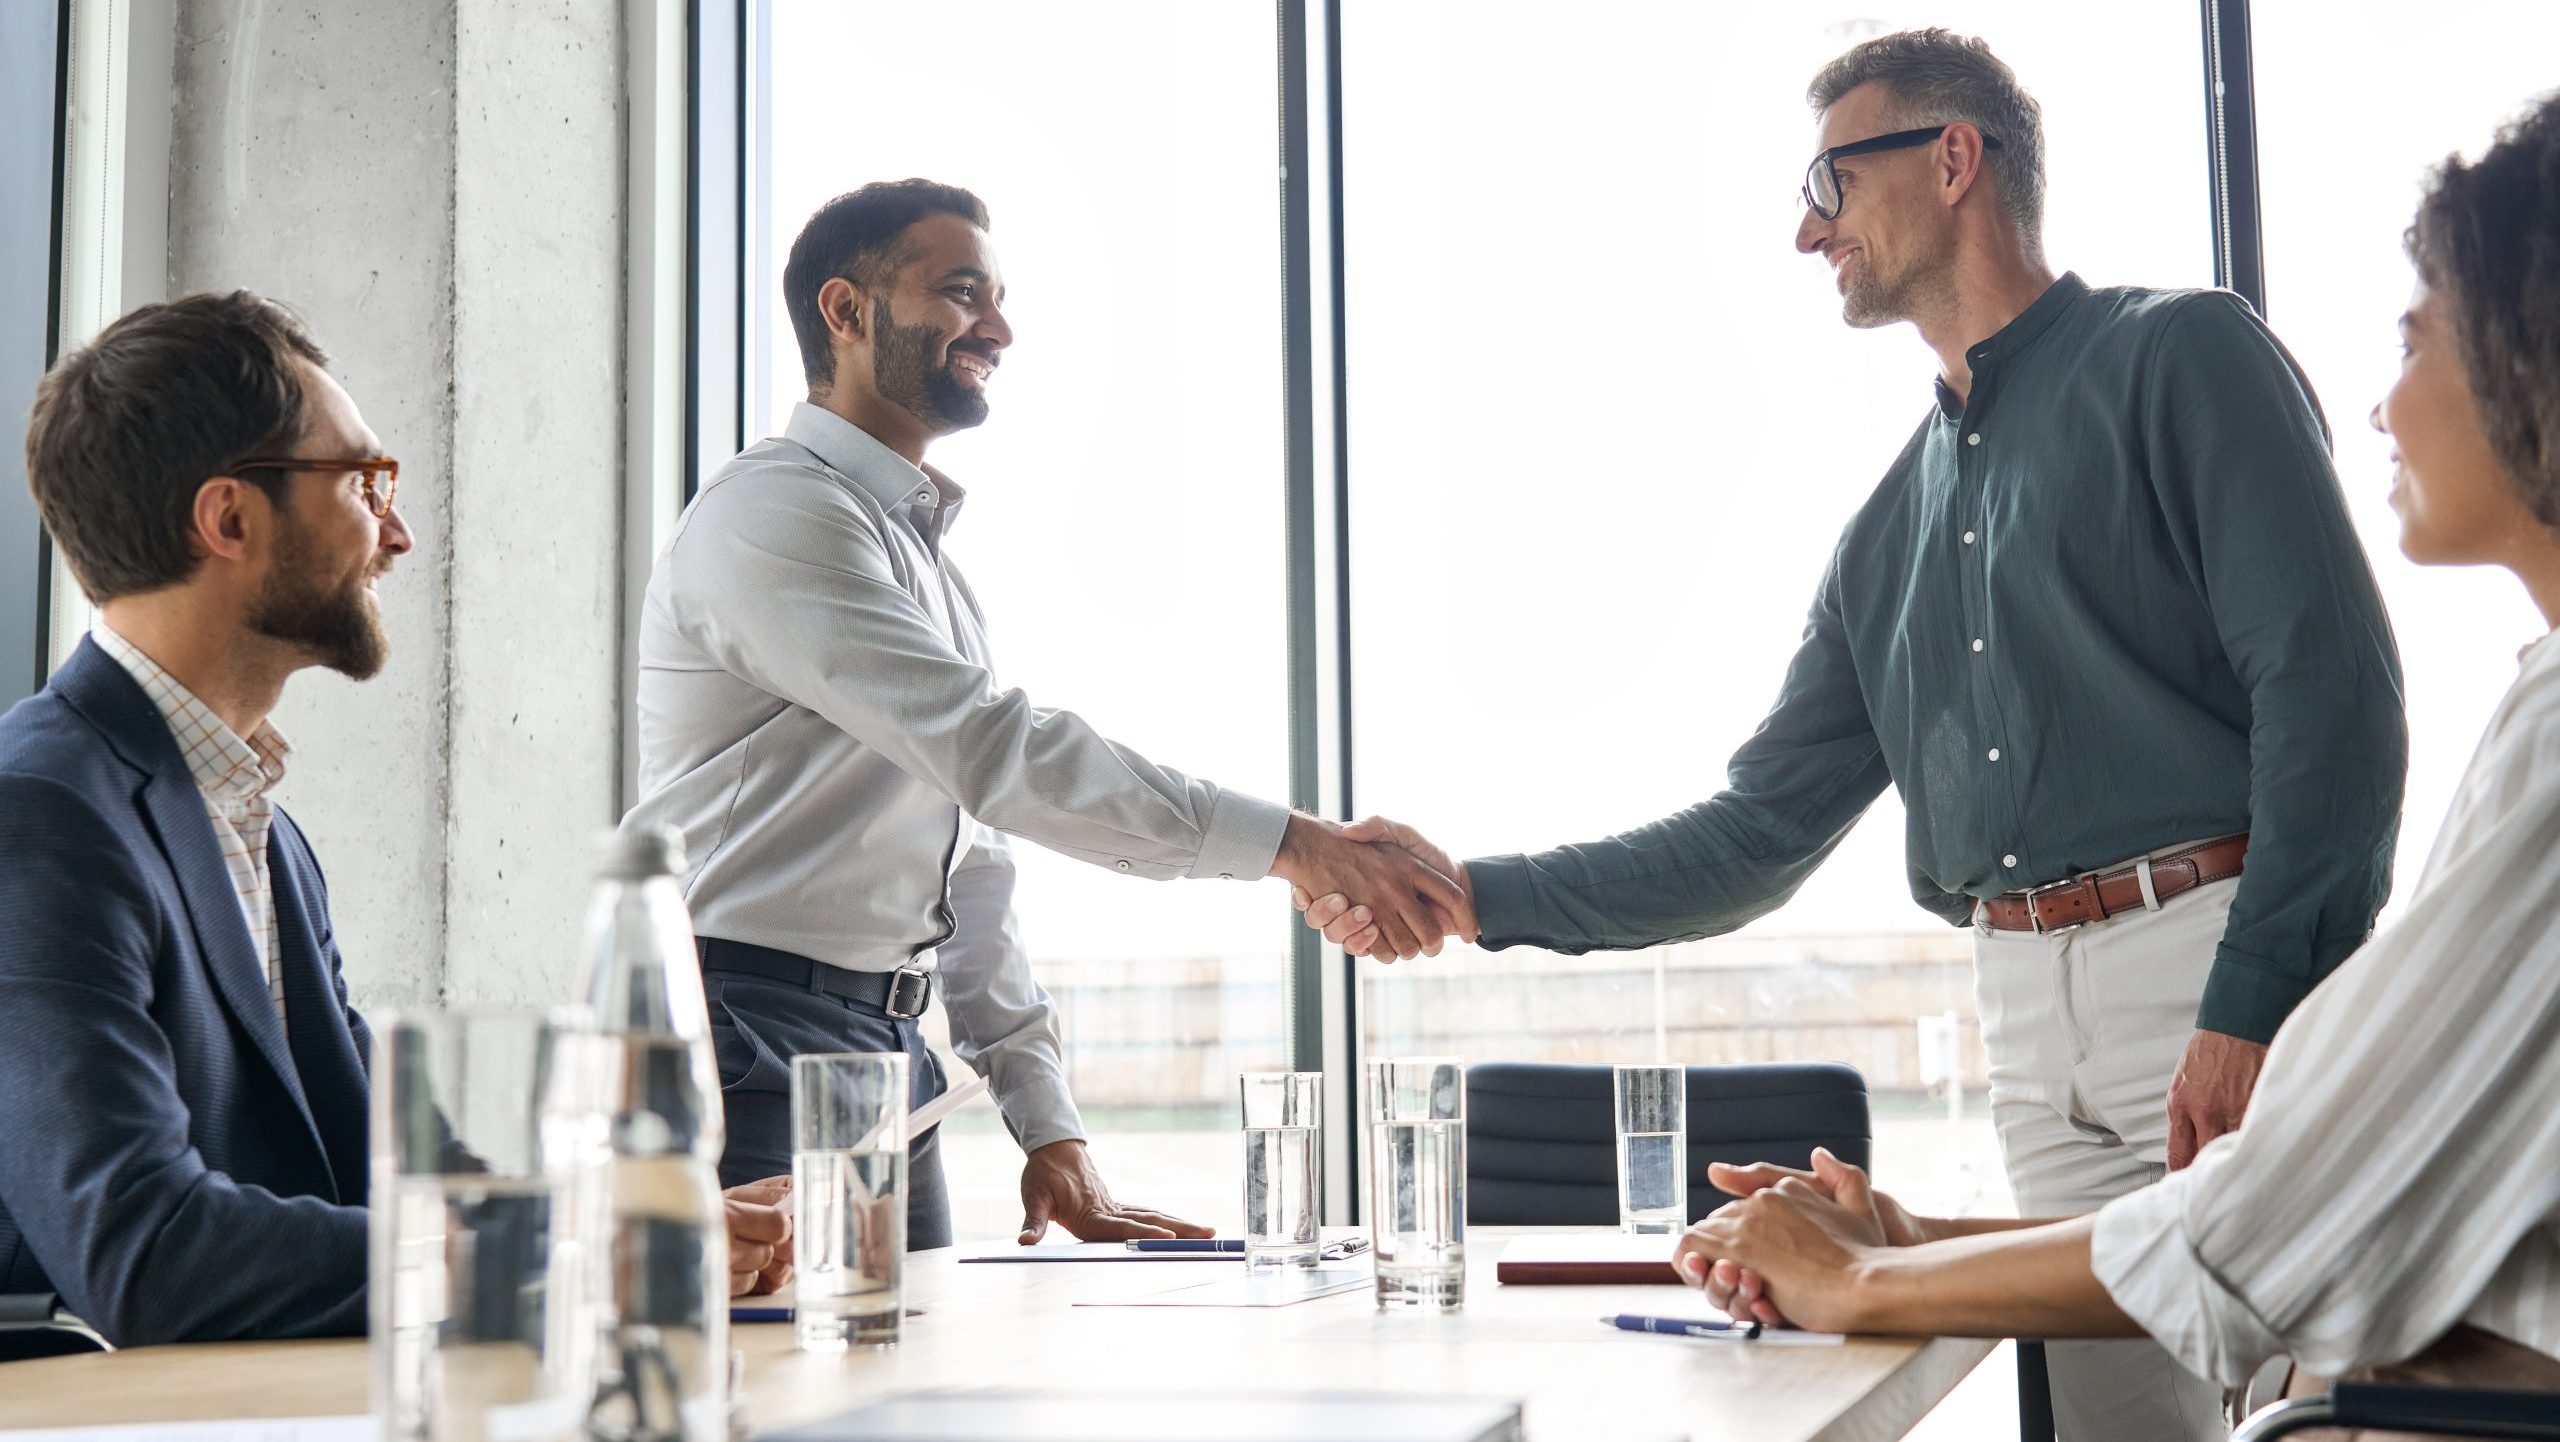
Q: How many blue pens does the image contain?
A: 3